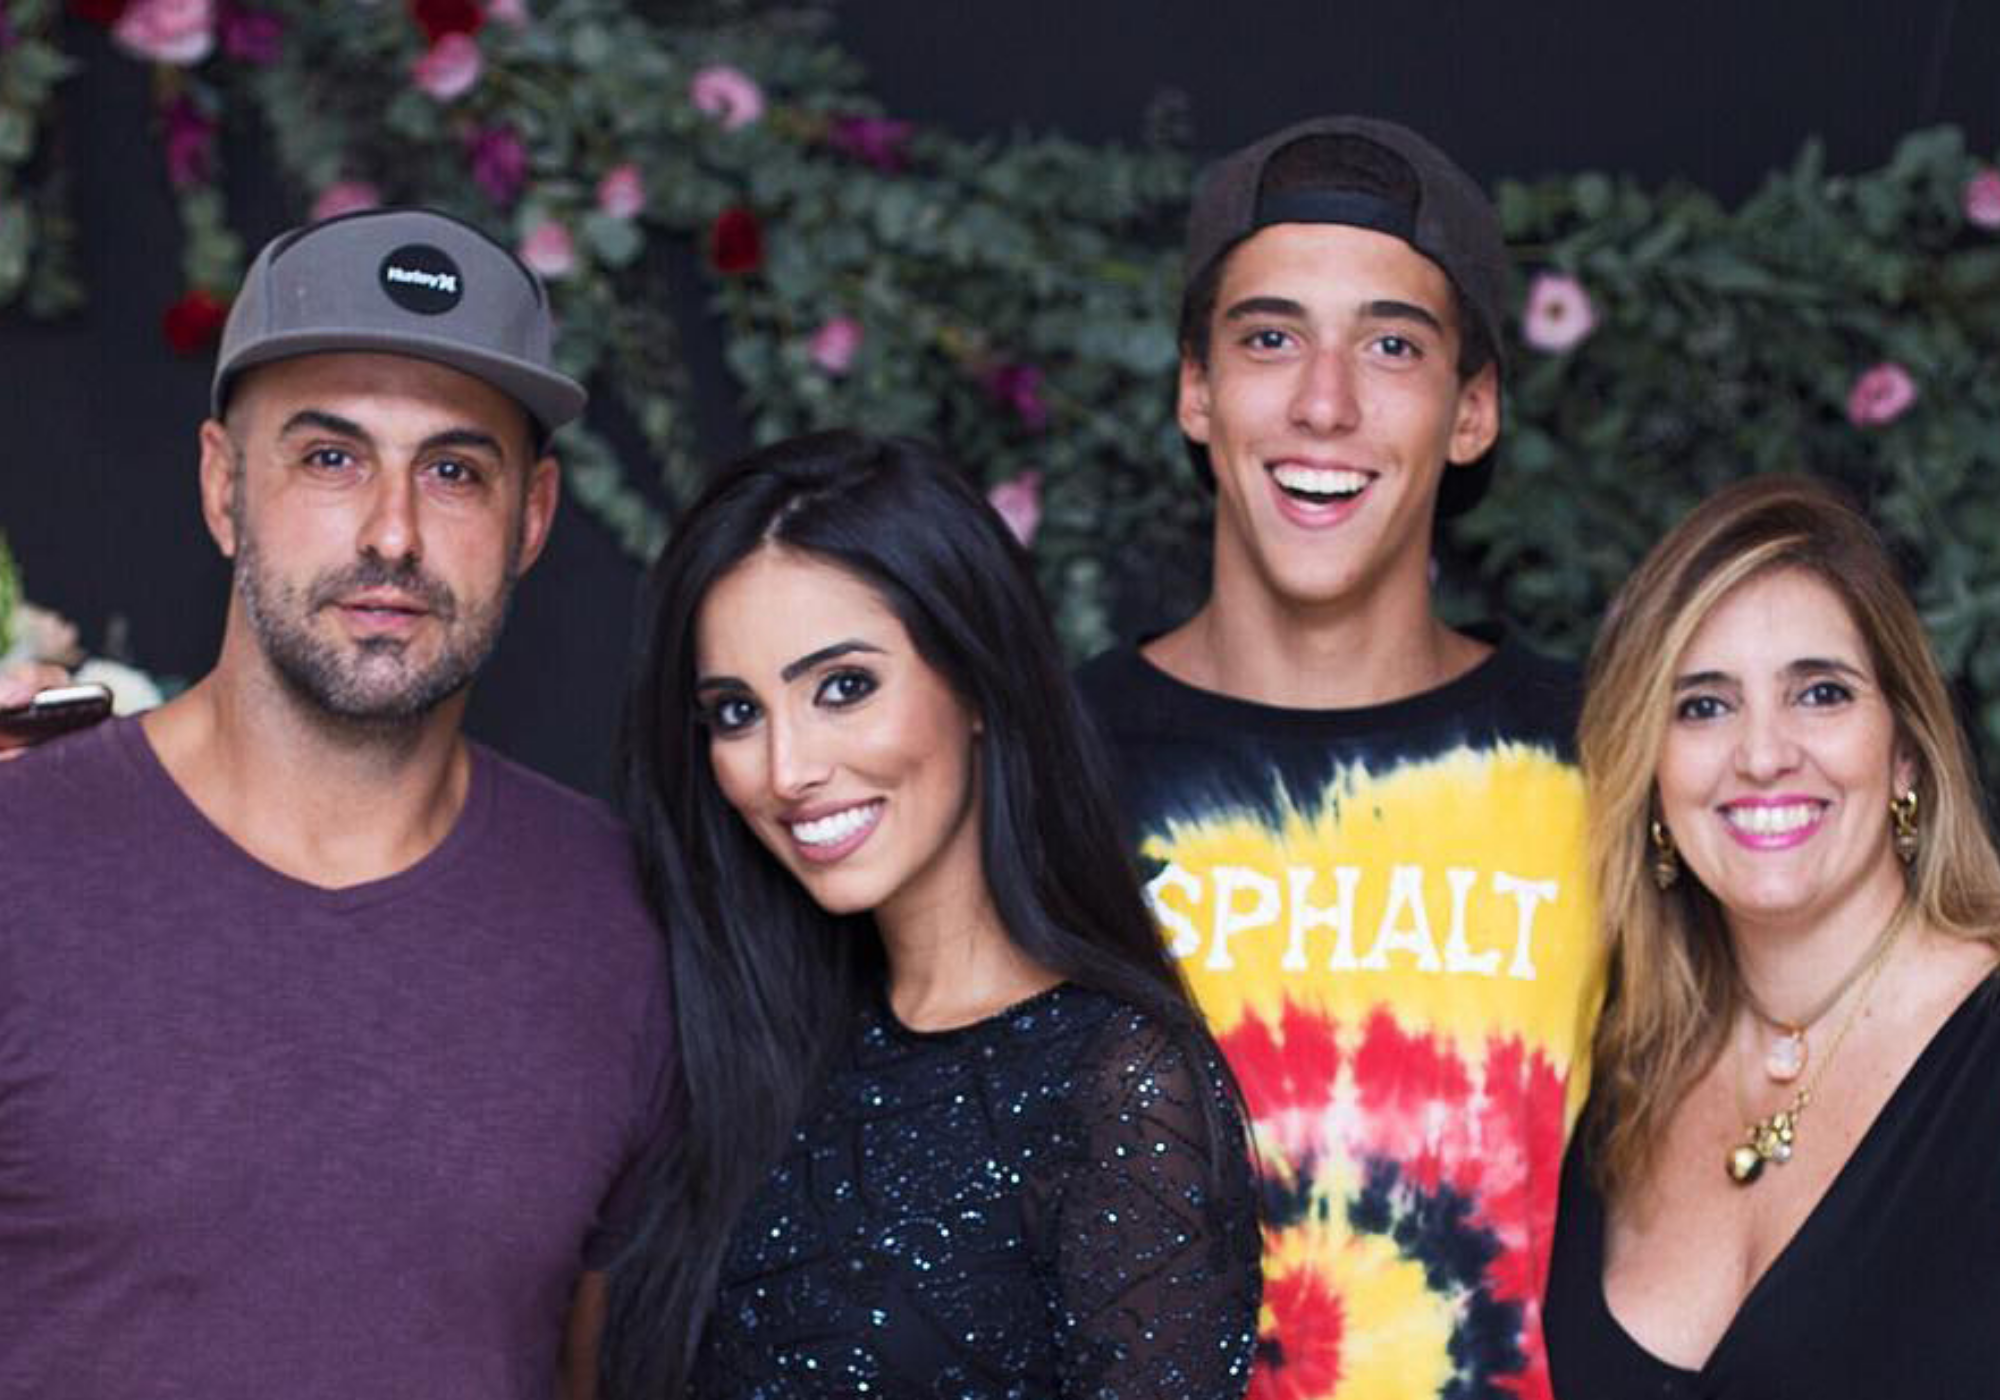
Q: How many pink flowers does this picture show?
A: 12